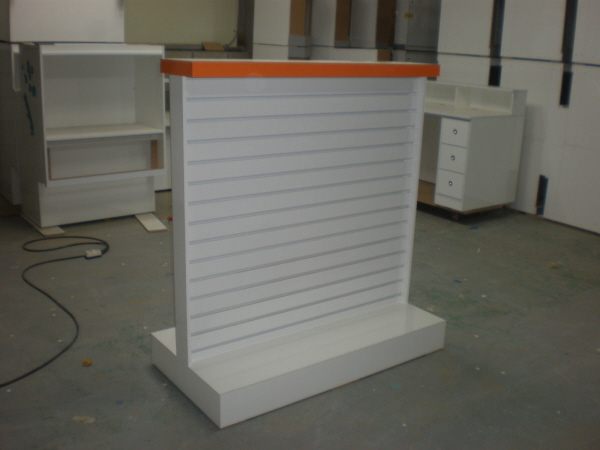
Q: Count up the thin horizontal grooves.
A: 14